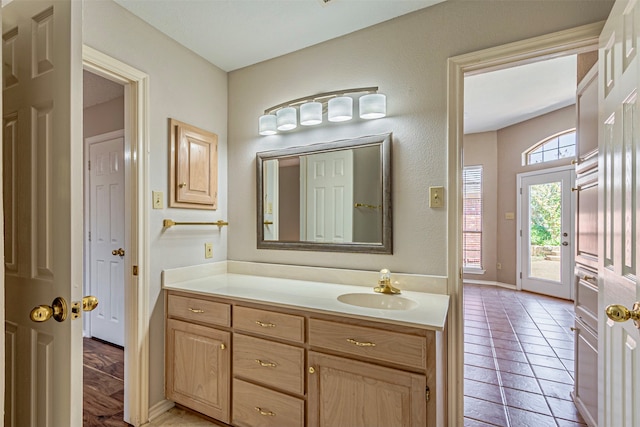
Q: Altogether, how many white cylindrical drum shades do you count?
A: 5